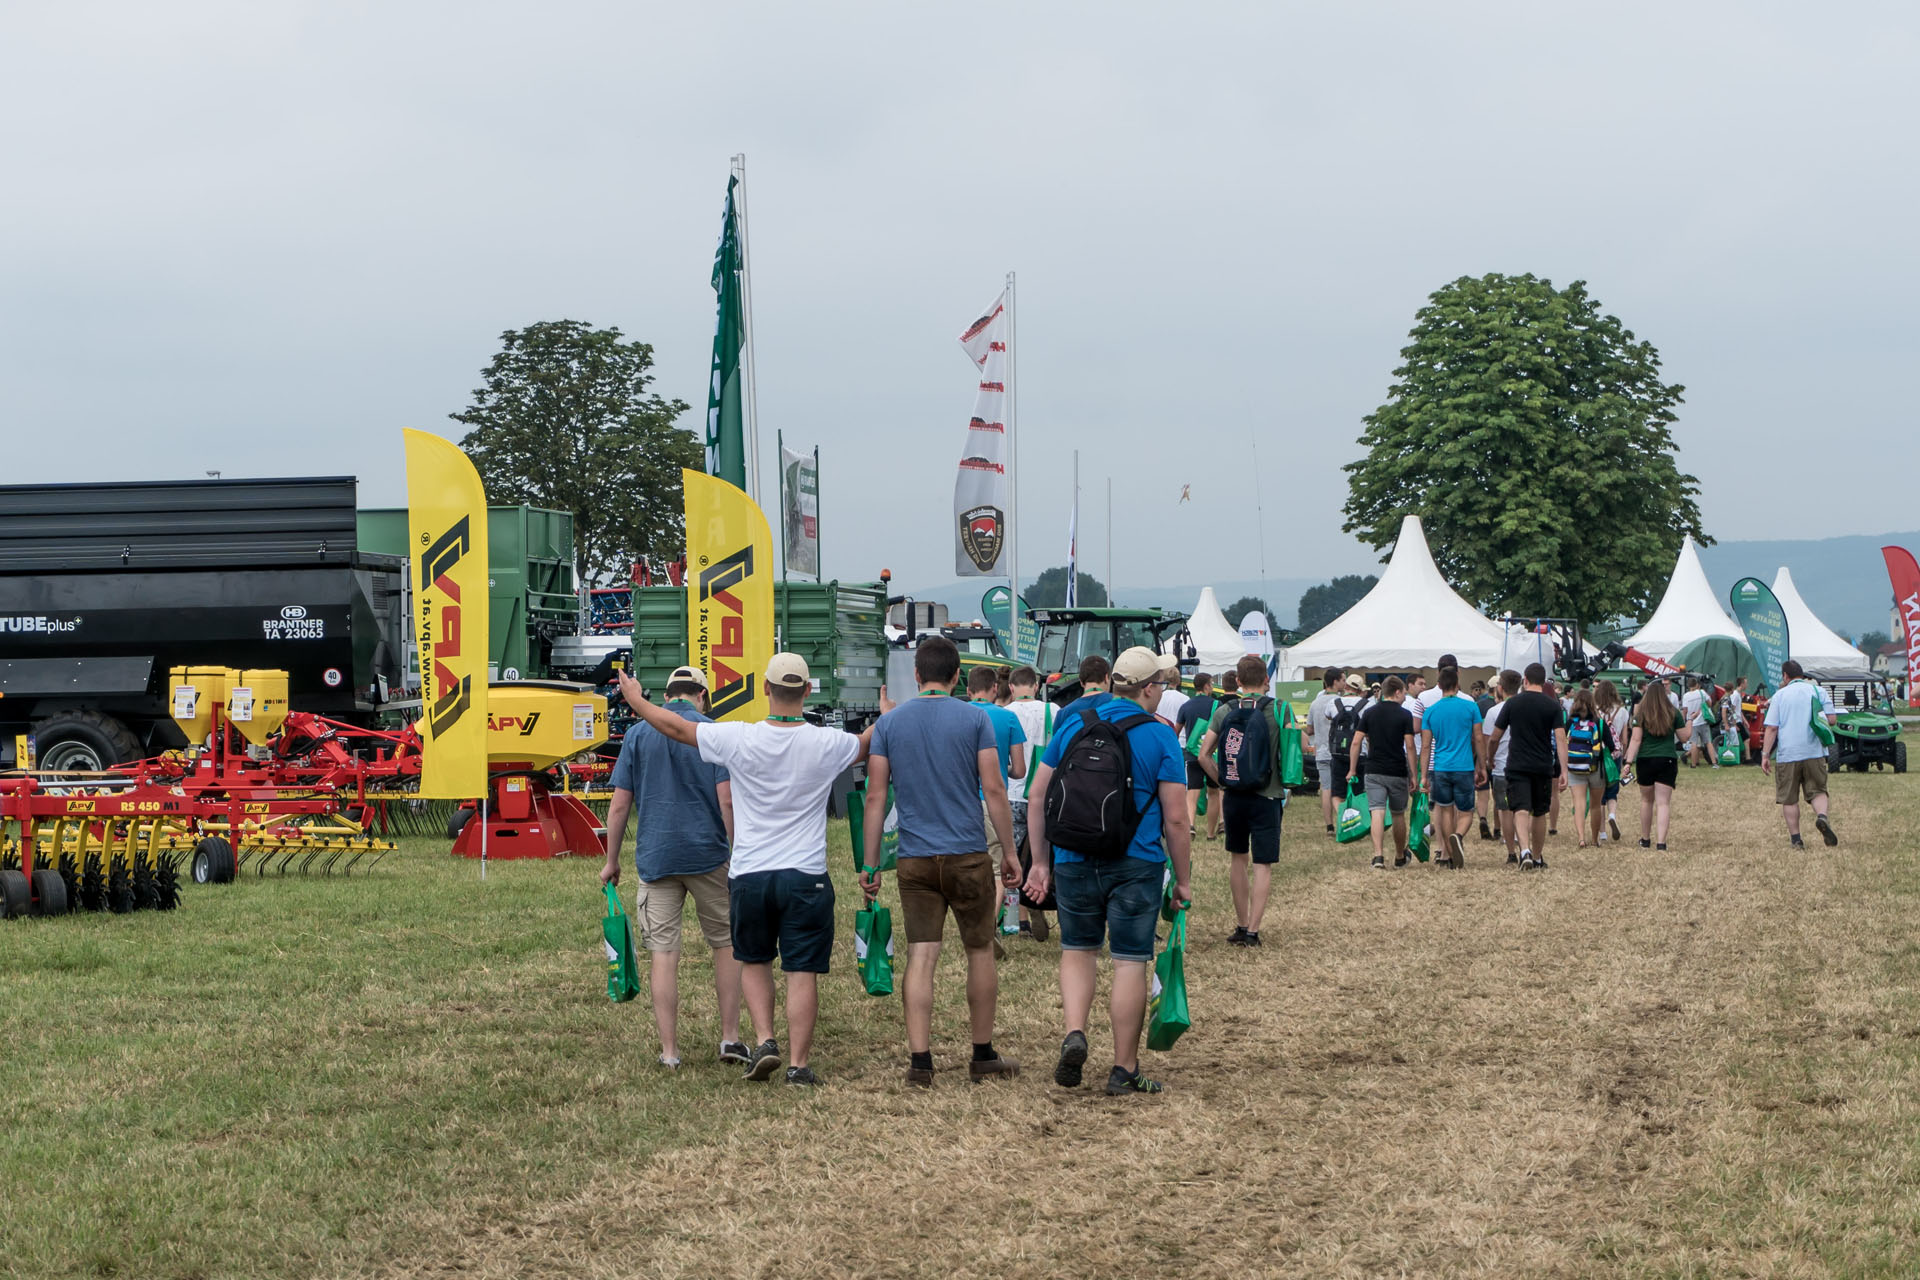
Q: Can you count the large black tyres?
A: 1